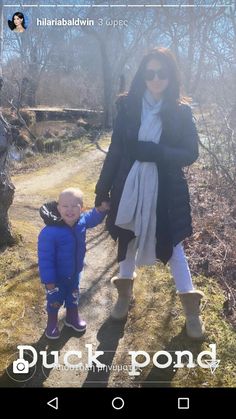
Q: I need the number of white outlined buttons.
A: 3